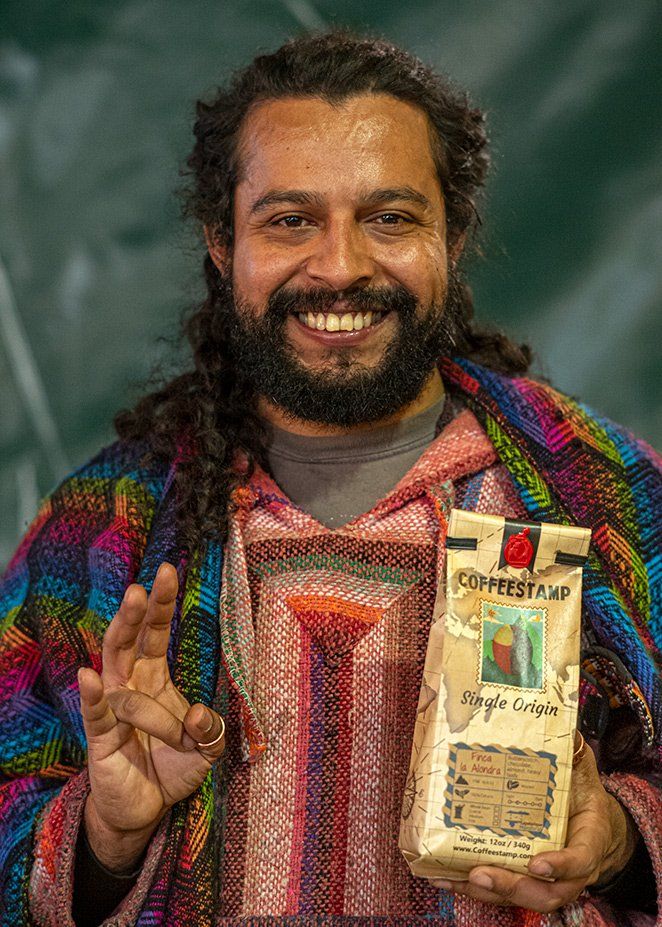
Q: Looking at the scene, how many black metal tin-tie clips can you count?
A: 2